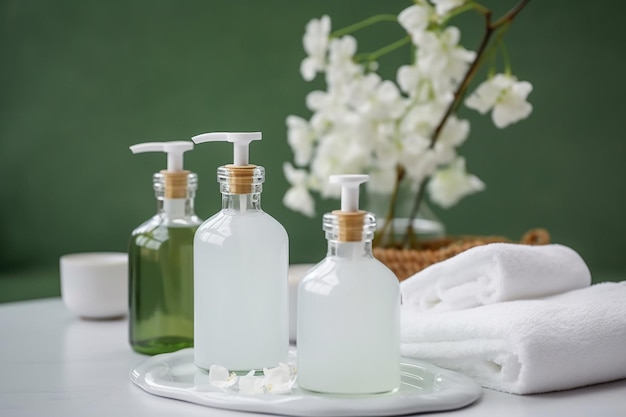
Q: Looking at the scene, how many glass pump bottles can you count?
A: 3